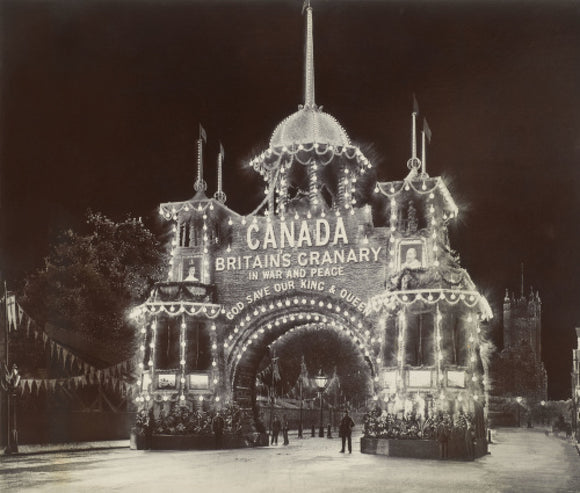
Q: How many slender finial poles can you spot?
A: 5